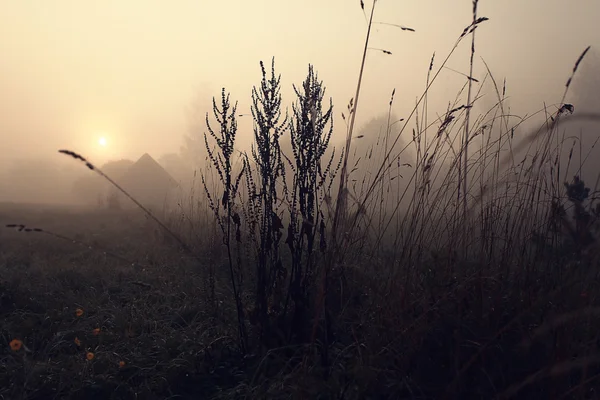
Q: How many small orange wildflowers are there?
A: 6